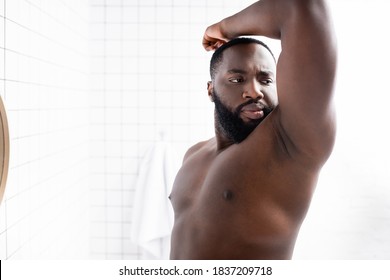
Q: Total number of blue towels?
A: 0